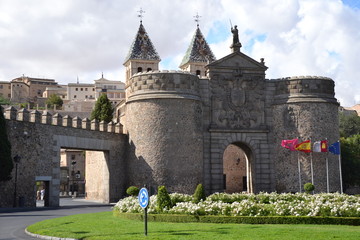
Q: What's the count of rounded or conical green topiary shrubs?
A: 4